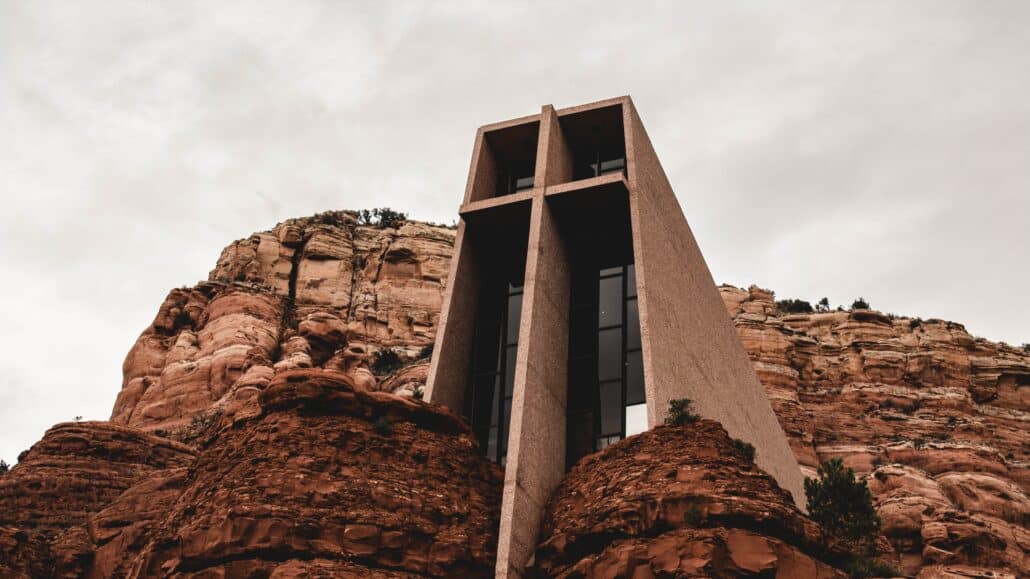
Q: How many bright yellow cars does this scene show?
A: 0